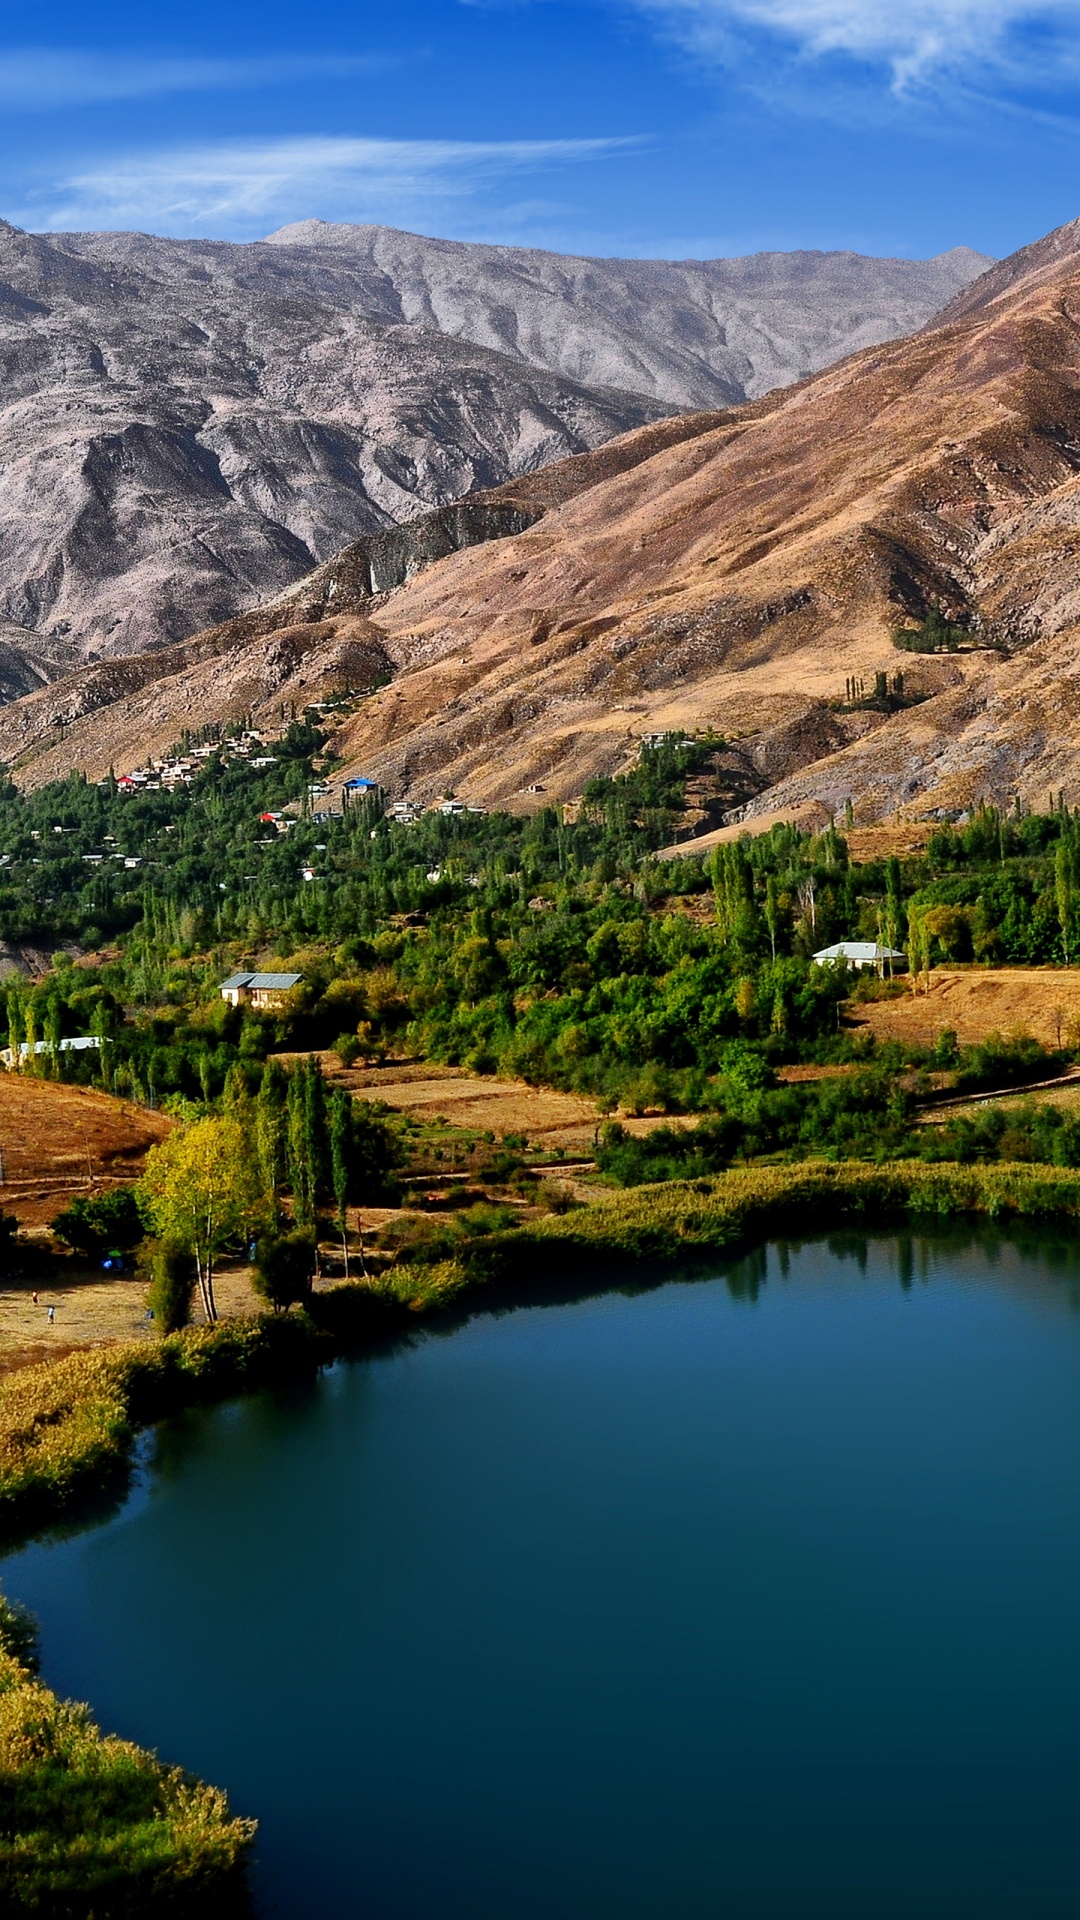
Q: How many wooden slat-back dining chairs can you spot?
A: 0